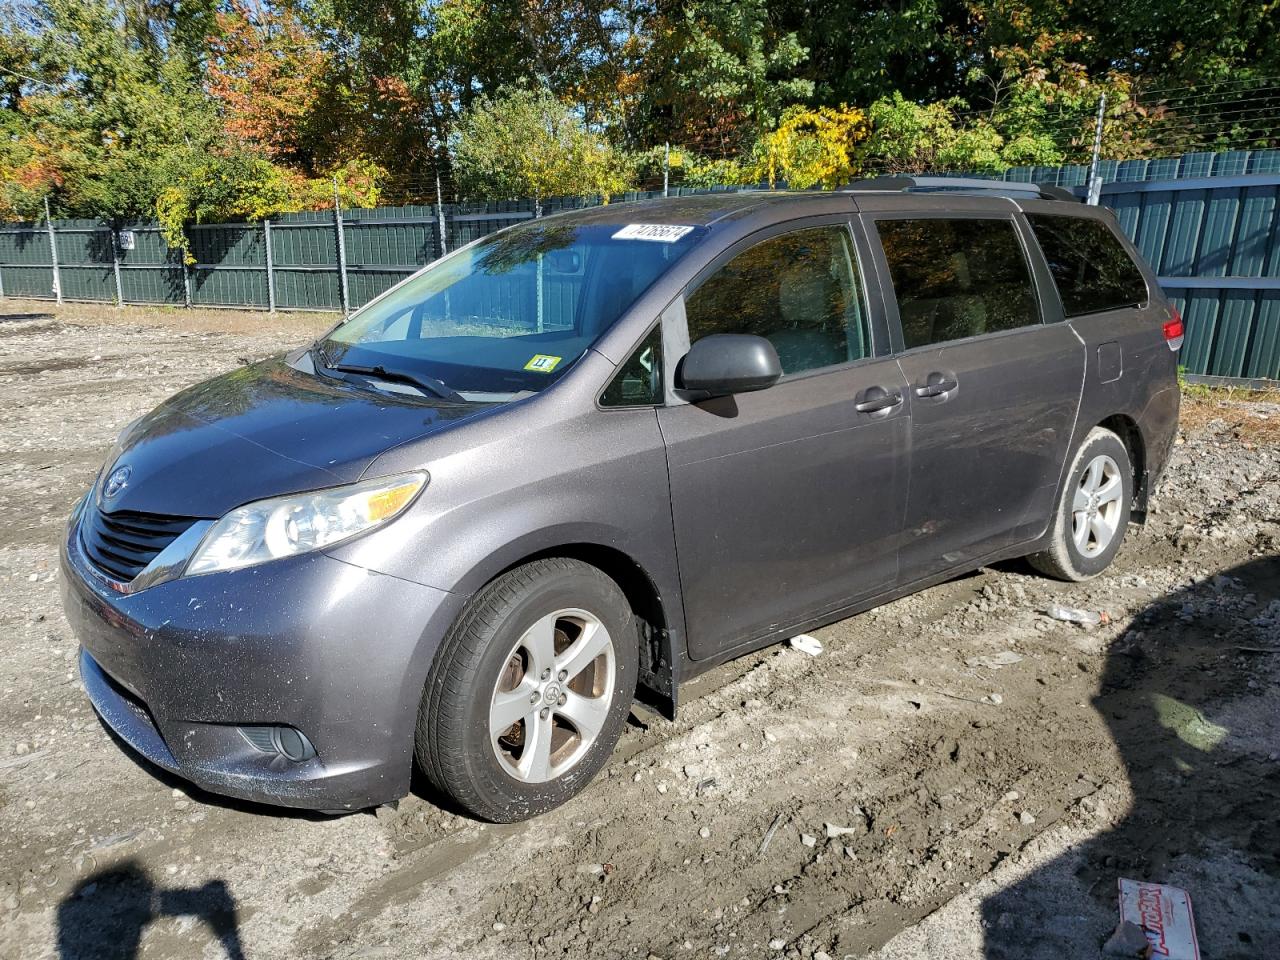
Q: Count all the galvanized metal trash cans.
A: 0